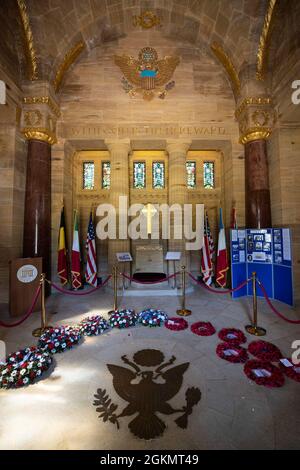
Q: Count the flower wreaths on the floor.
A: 12